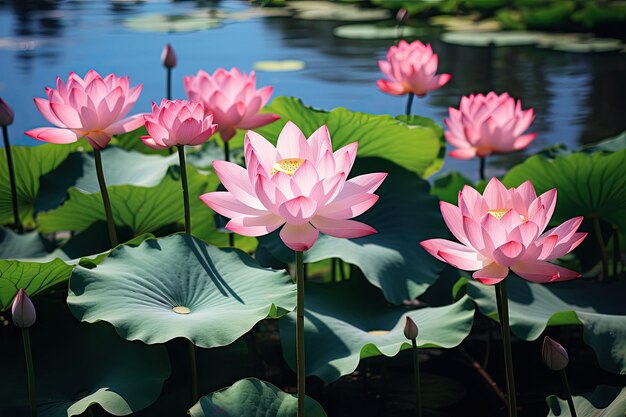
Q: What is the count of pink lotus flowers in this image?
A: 7